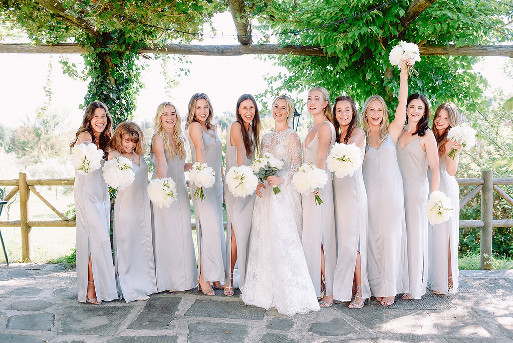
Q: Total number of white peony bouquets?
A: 11